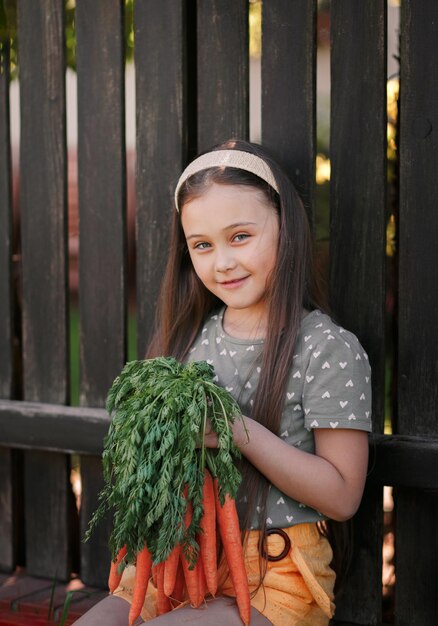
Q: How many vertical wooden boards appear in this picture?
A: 8